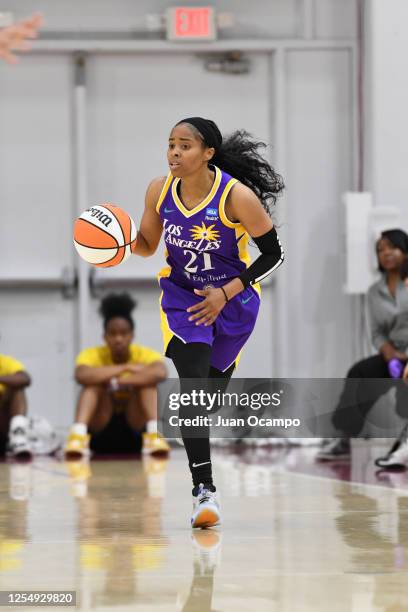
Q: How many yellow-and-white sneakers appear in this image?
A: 2